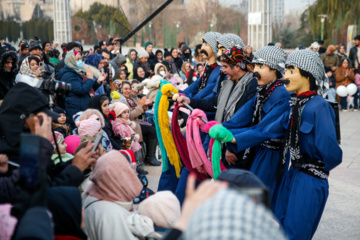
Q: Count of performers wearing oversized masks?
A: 4